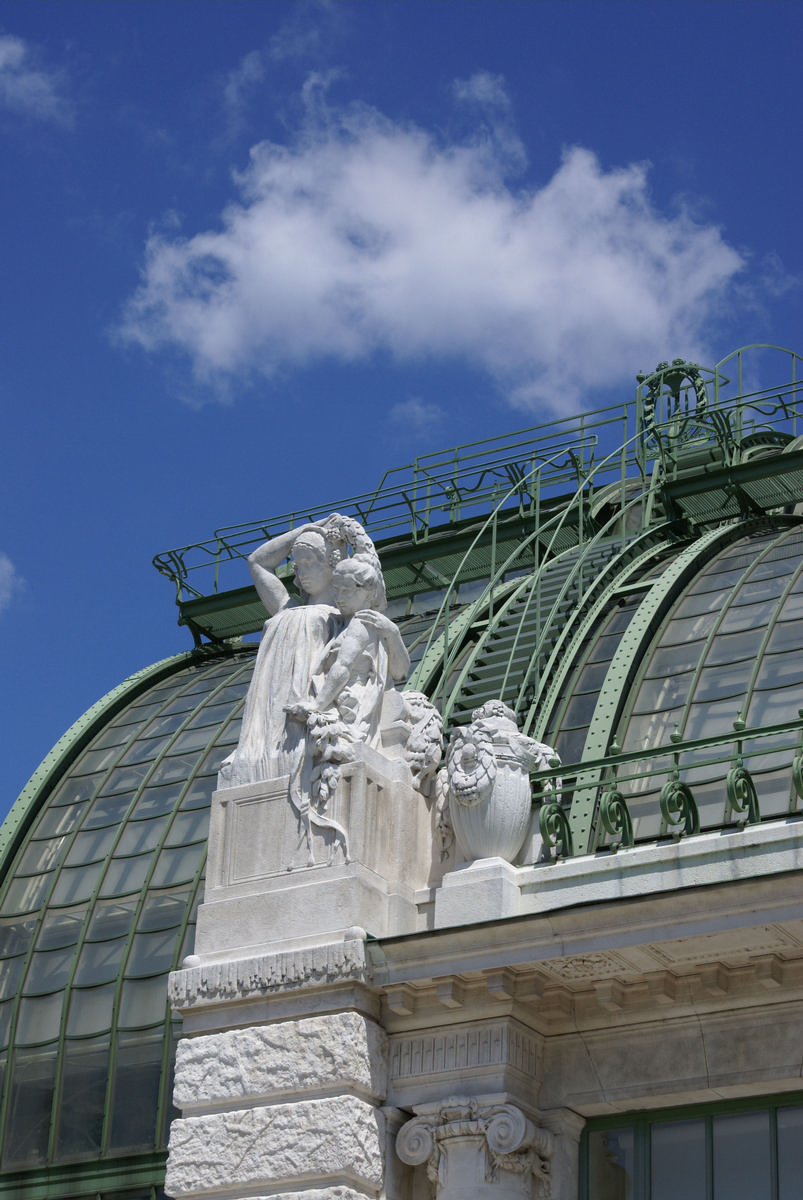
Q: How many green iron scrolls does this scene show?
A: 5